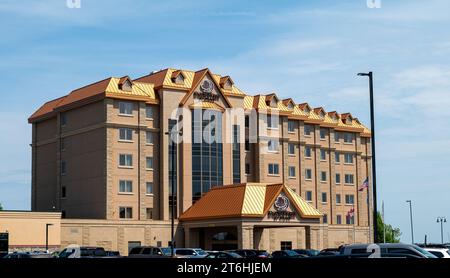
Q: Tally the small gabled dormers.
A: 9